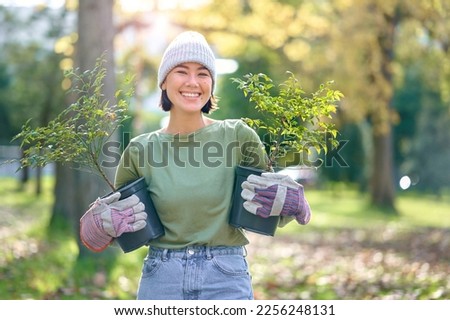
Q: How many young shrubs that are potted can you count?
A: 2